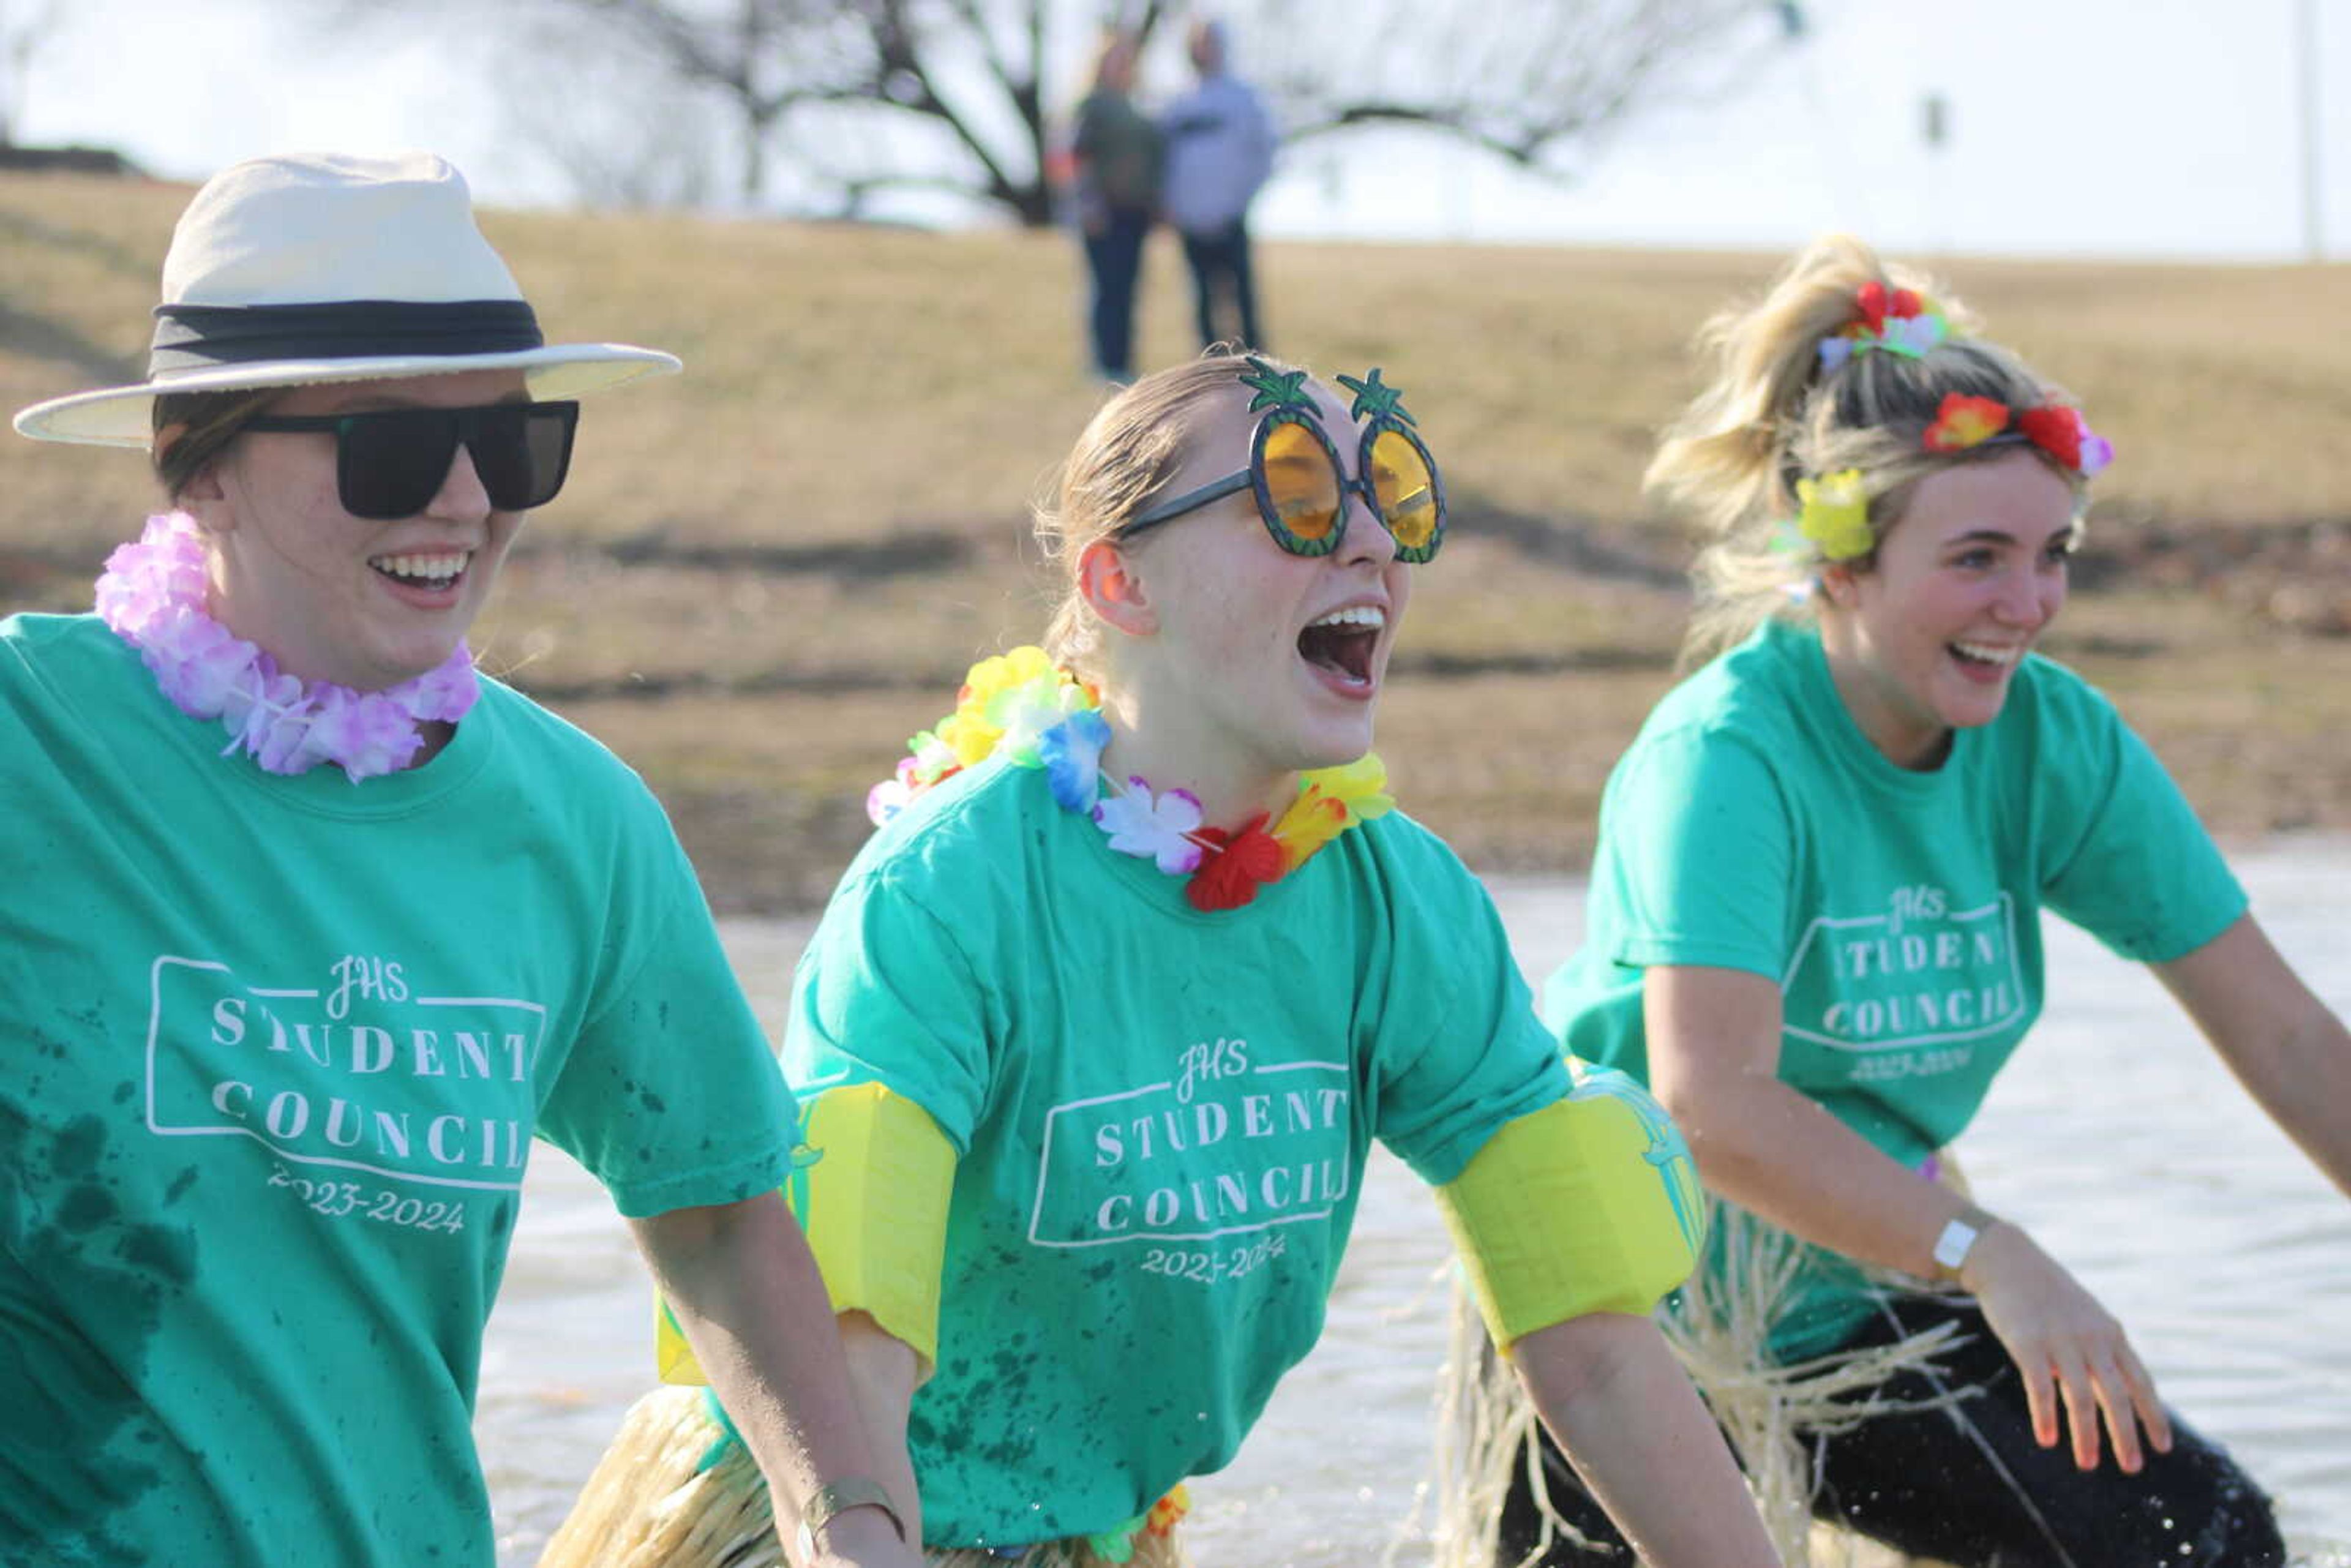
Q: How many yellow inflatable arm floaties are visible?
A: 2